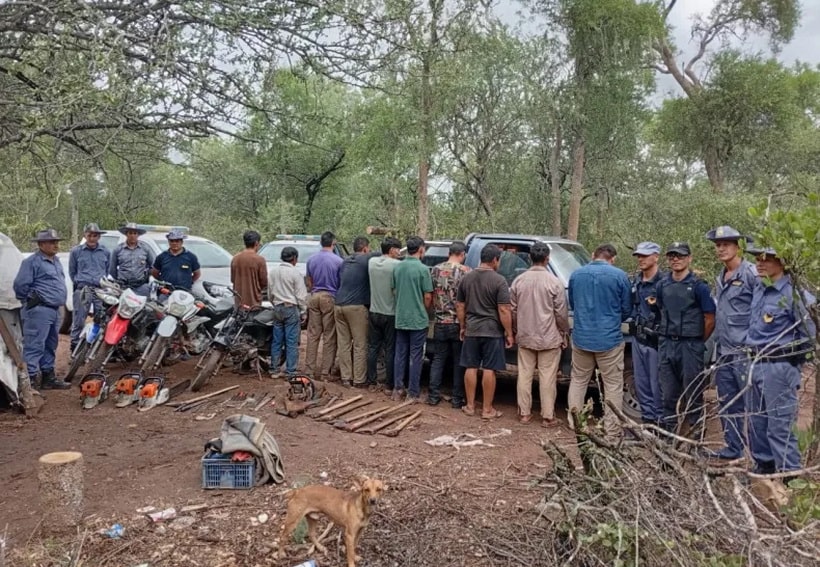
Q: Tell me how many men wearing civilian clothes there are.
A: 10